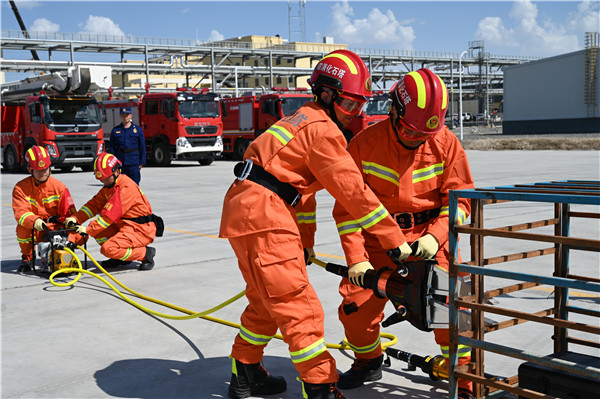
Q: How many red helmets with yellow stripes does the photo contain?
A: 4